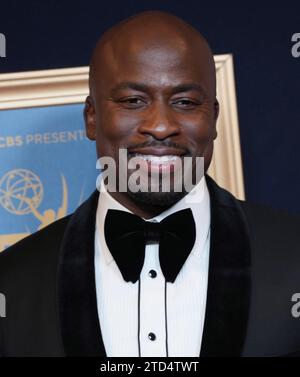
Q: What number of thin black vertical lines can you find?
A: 2